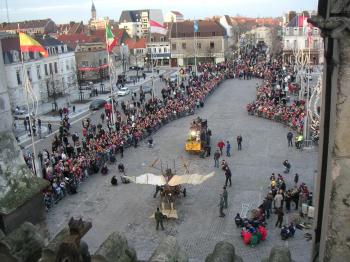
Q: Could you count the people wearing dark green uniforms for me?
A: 3